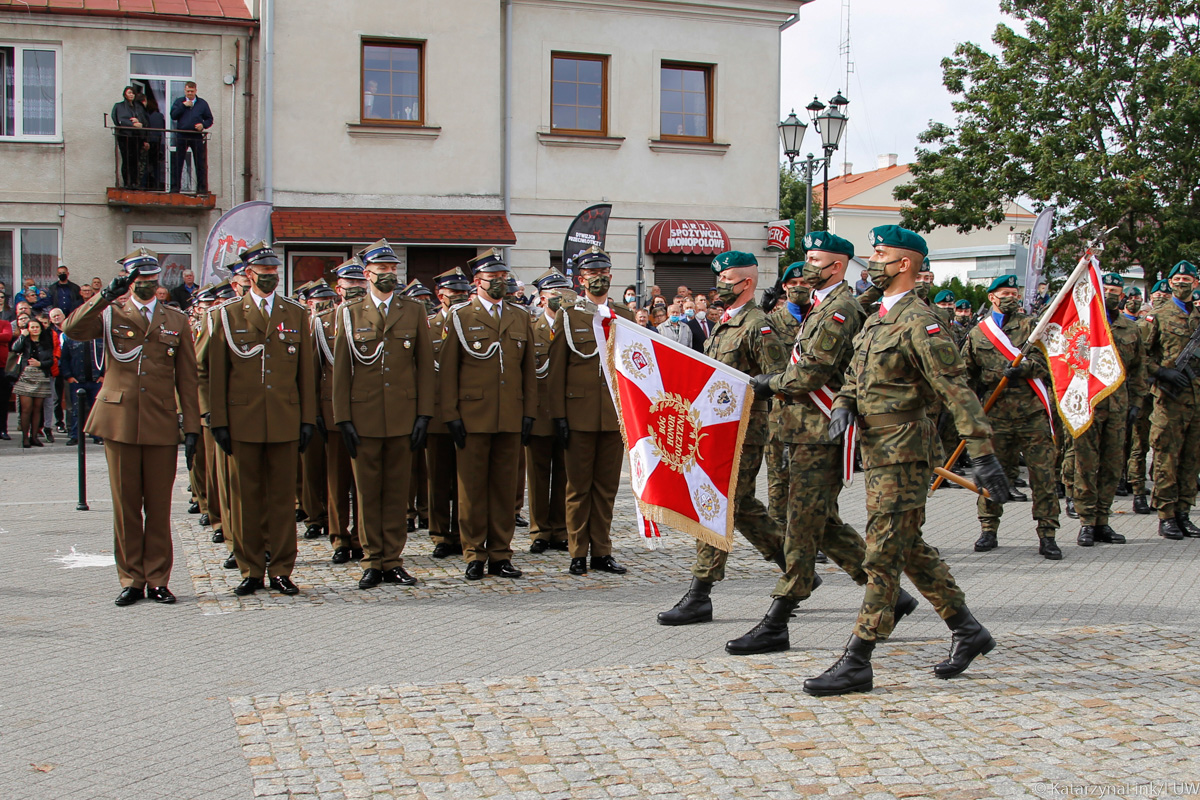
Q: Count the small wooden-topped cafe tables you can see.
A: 0